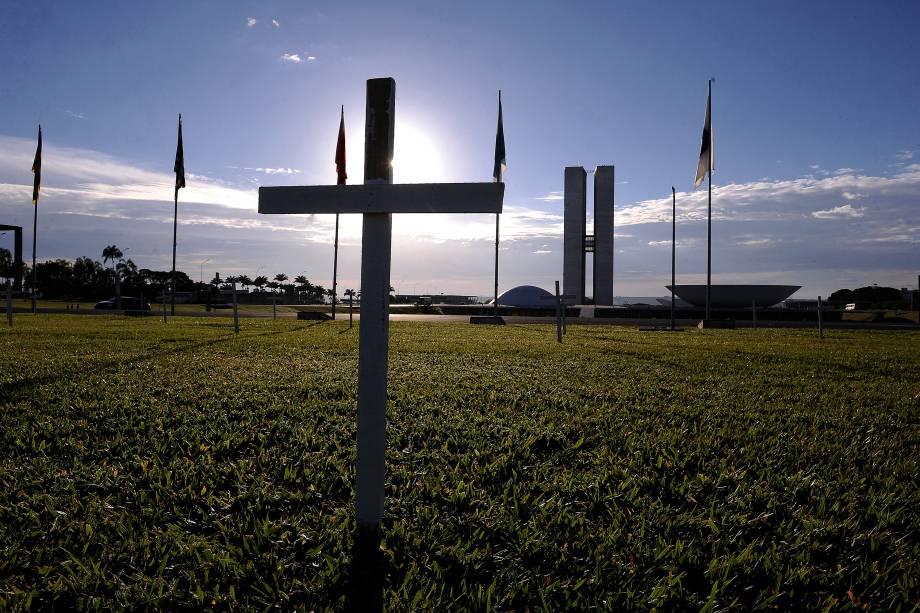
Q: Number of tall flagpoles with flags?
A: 5